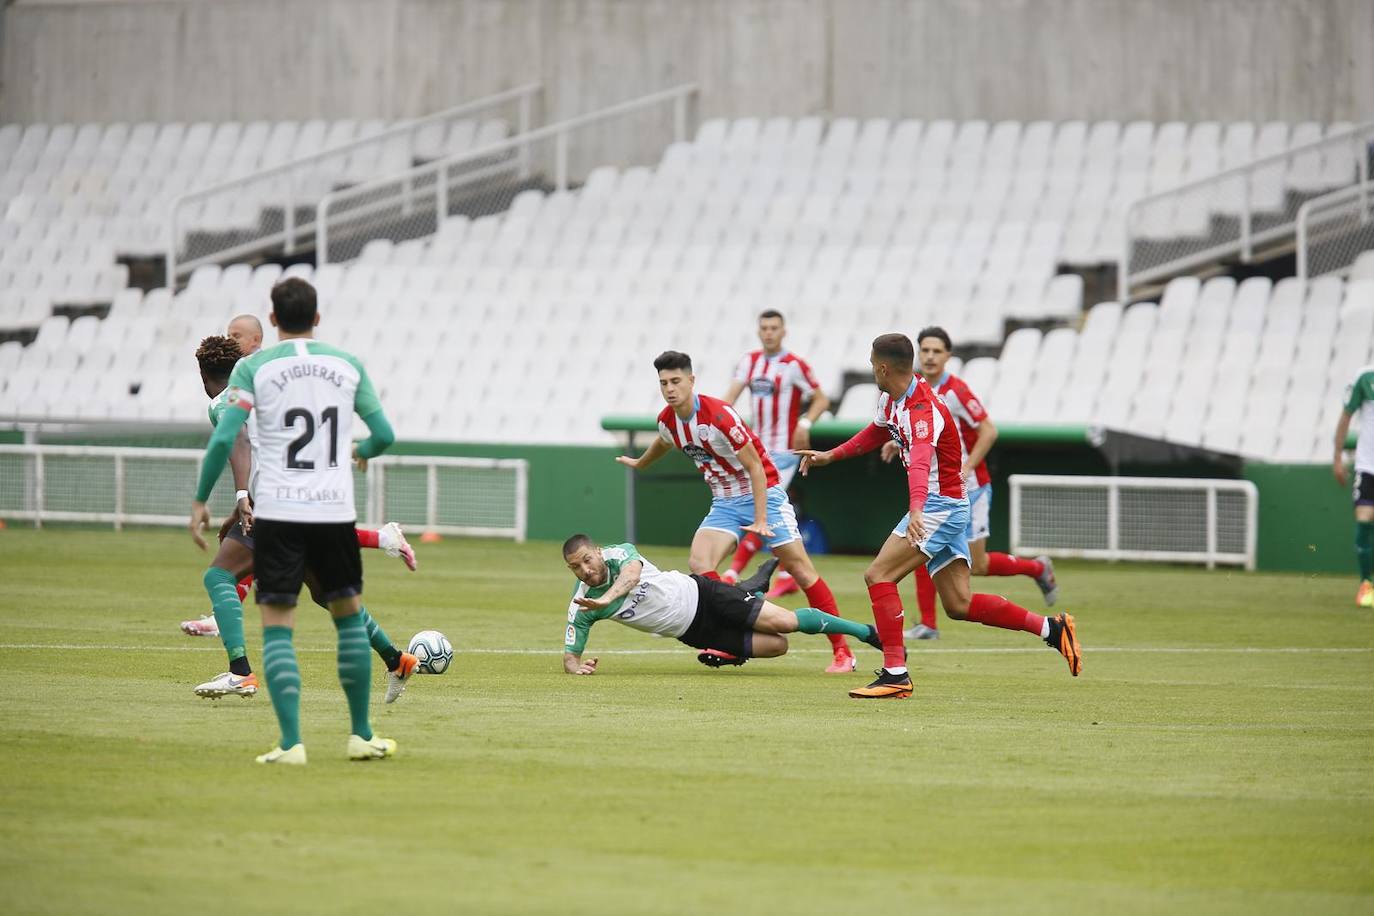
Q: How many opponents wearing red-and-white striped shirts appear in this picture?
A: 4